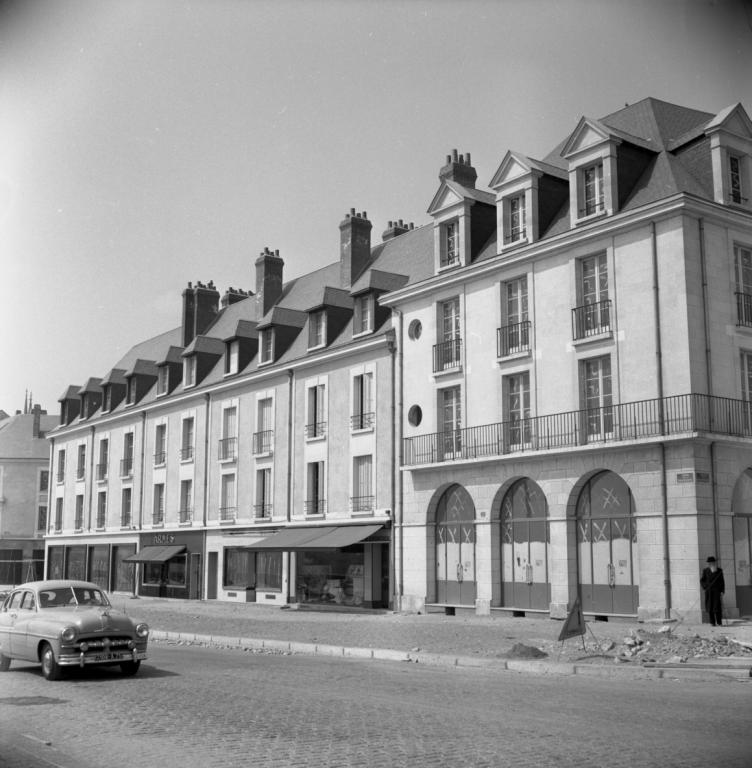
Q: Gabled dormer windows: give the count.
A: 4